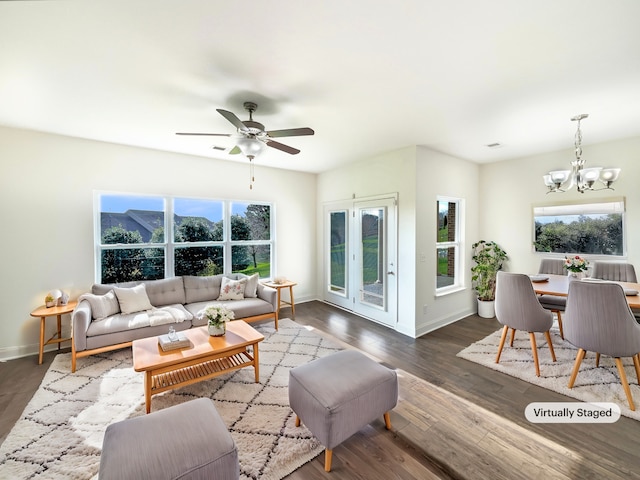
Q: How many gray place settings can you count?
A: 2